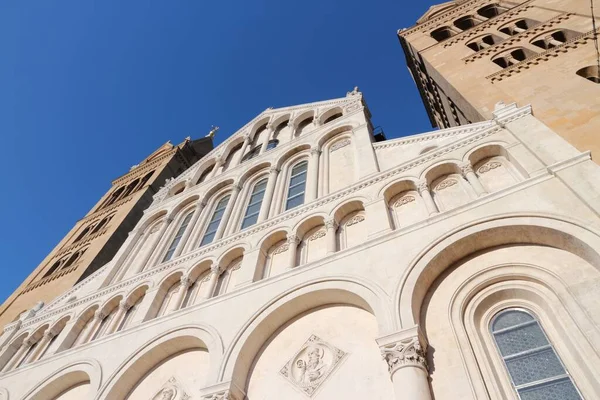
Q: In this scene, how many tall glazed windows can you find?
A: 5